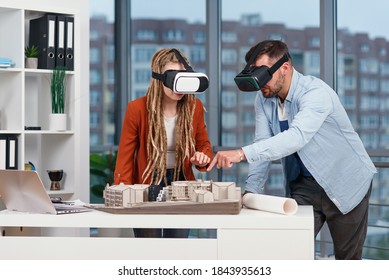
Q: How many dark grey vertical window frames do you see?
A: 3